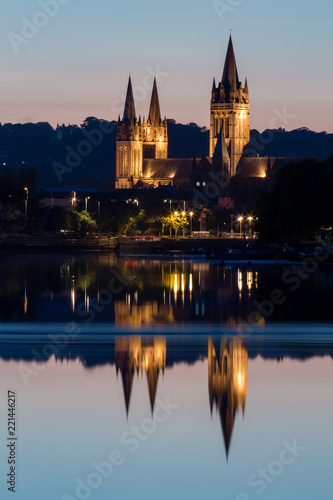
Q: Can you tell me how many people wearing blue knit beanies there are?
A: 0